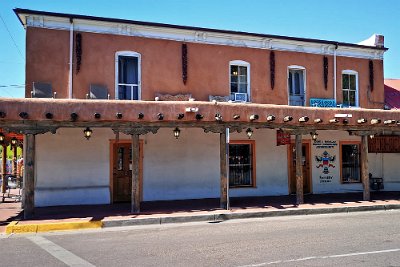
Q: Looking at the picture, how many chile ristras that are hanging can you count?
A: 5